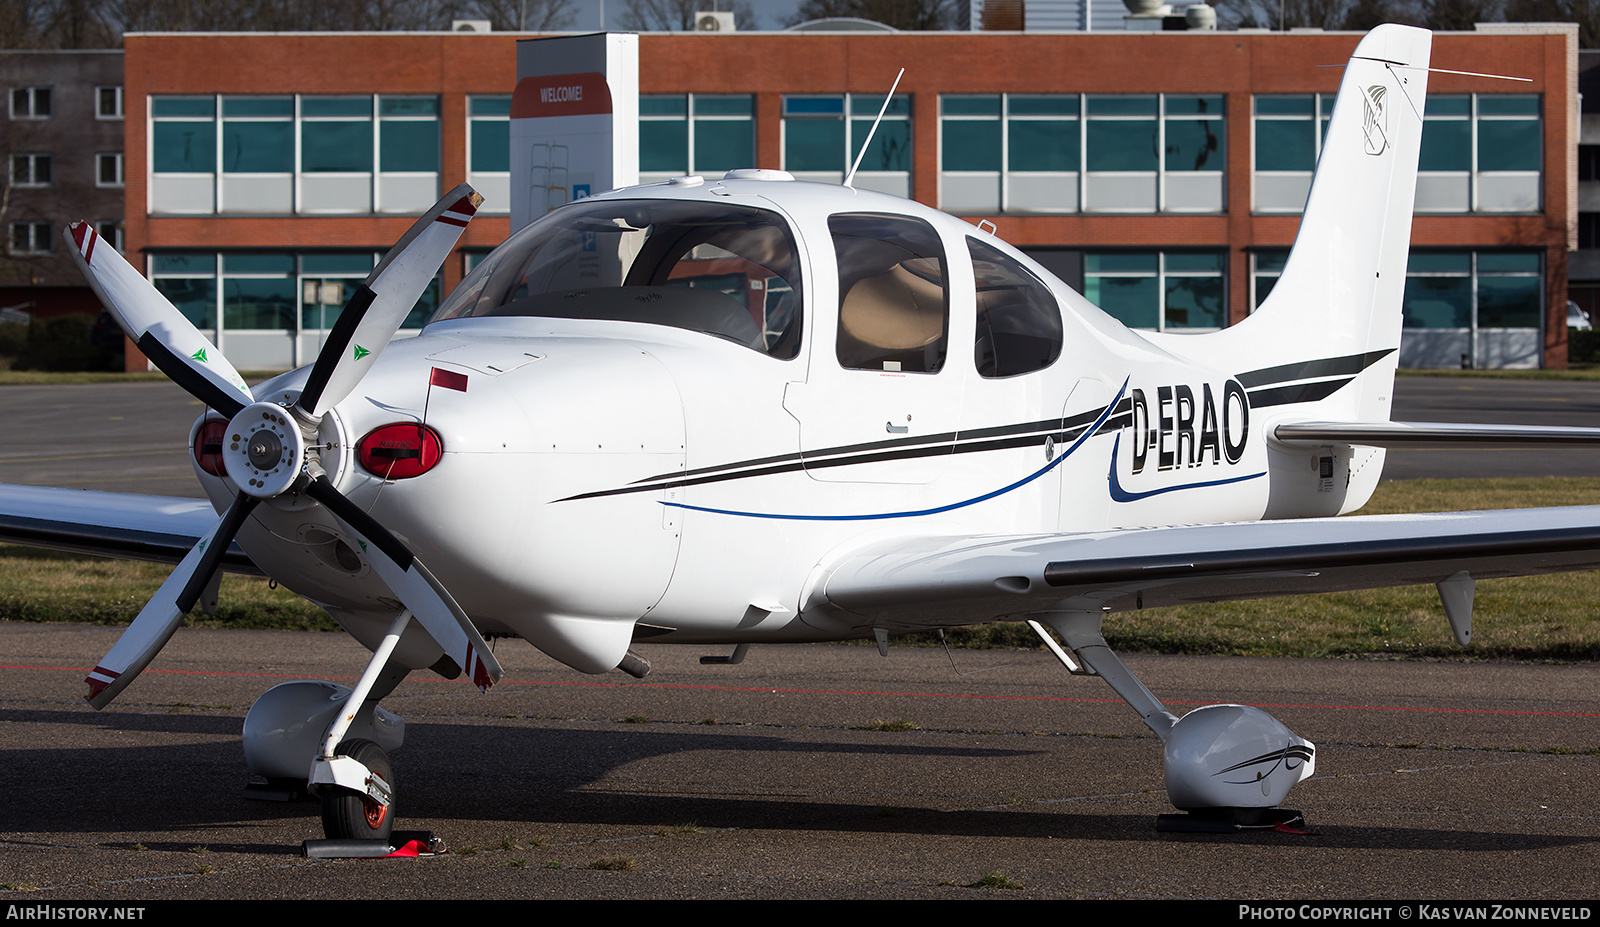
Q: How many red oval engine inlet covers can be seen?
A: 2